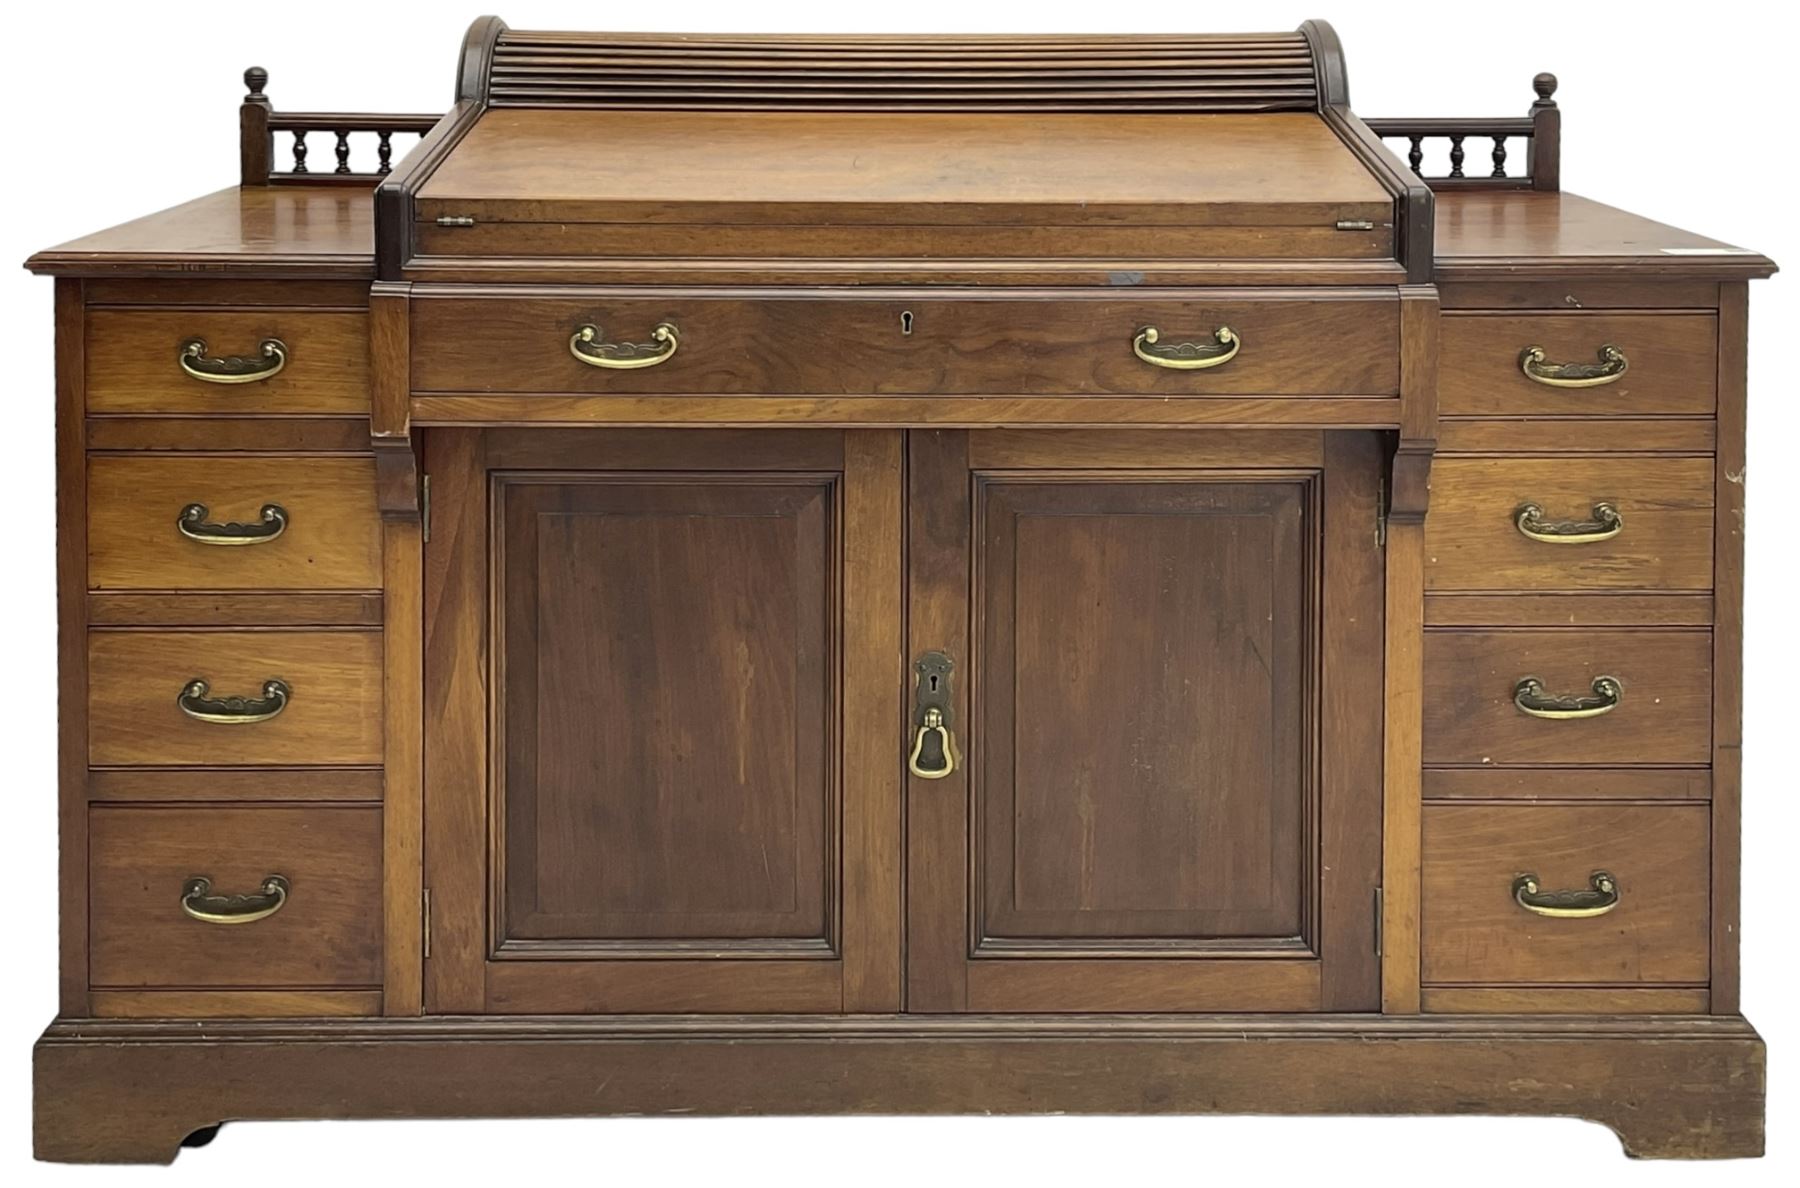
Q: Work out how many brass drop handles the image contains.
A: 11